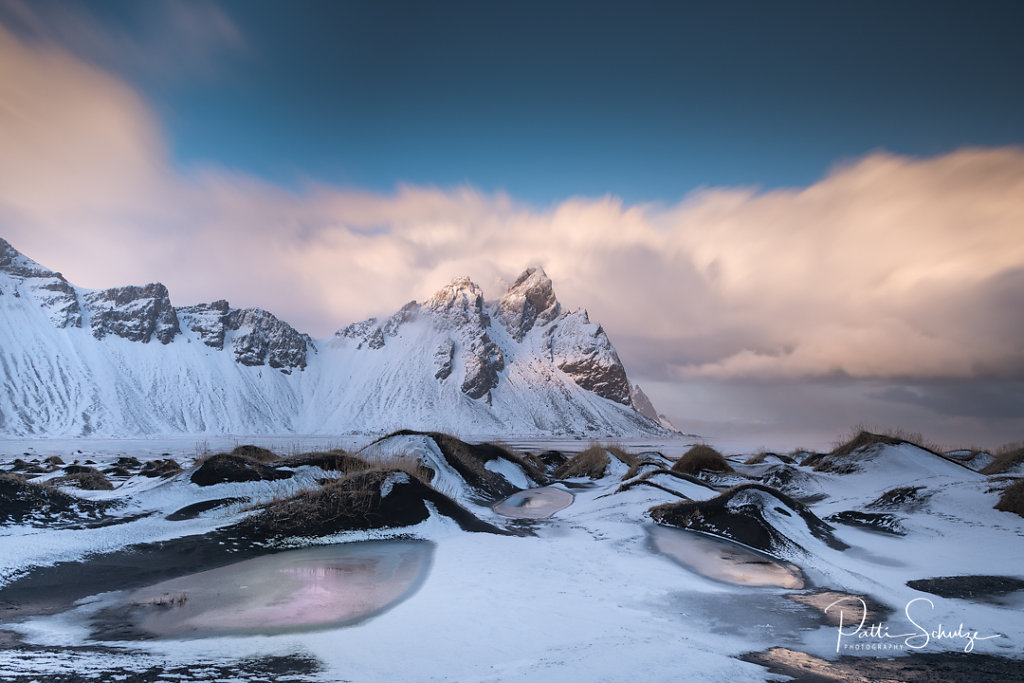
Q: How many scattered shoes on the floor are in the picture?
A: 0